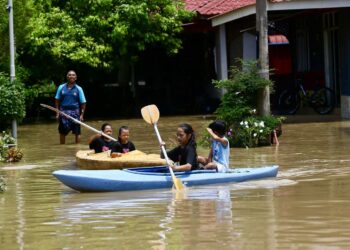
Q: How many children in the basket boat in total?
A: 2